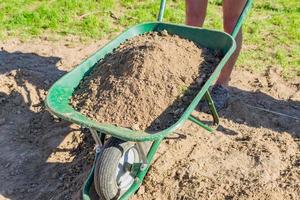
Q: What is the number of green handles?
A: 2